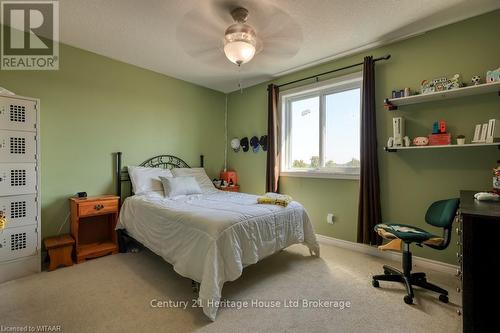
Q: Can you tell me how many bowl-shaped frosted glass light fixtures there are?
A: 1